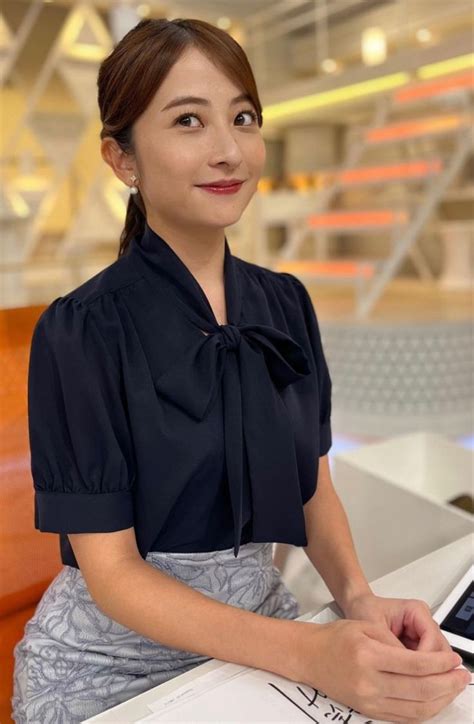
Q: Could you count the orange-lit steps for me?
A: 5